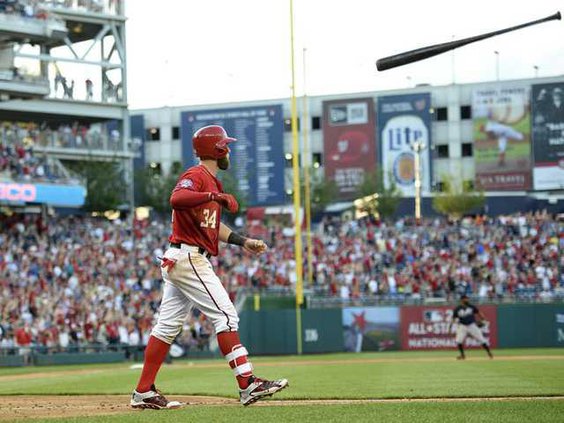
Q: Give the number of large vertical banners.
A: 5